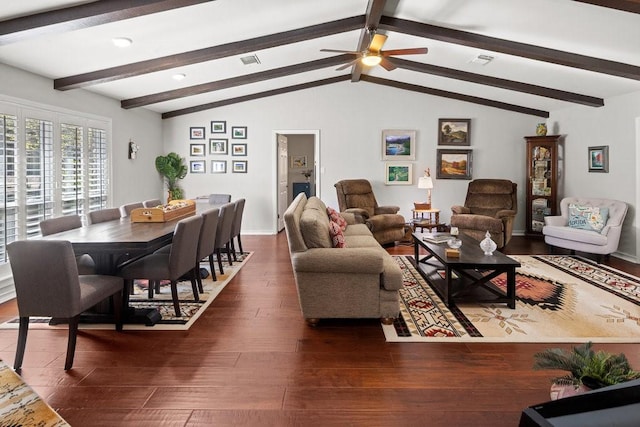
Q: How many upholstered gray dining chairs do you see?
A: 10